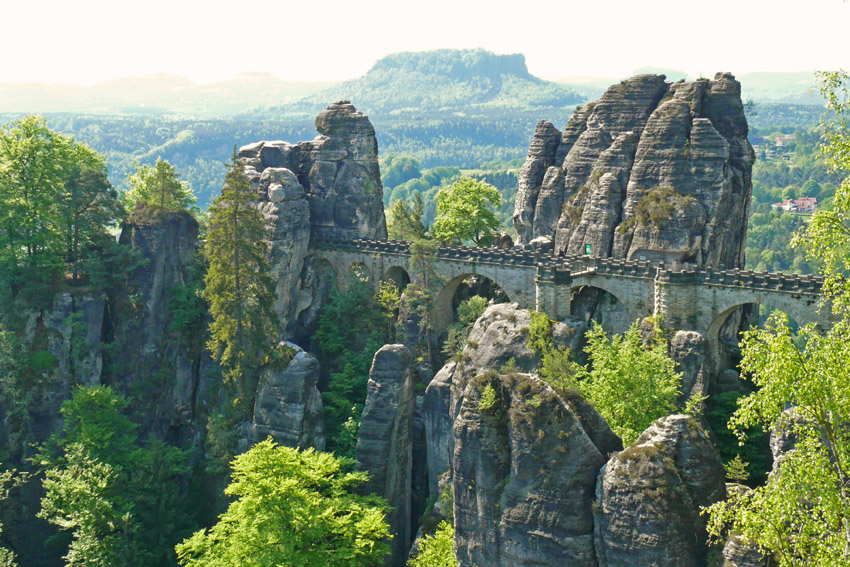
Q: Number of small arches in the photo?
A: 3